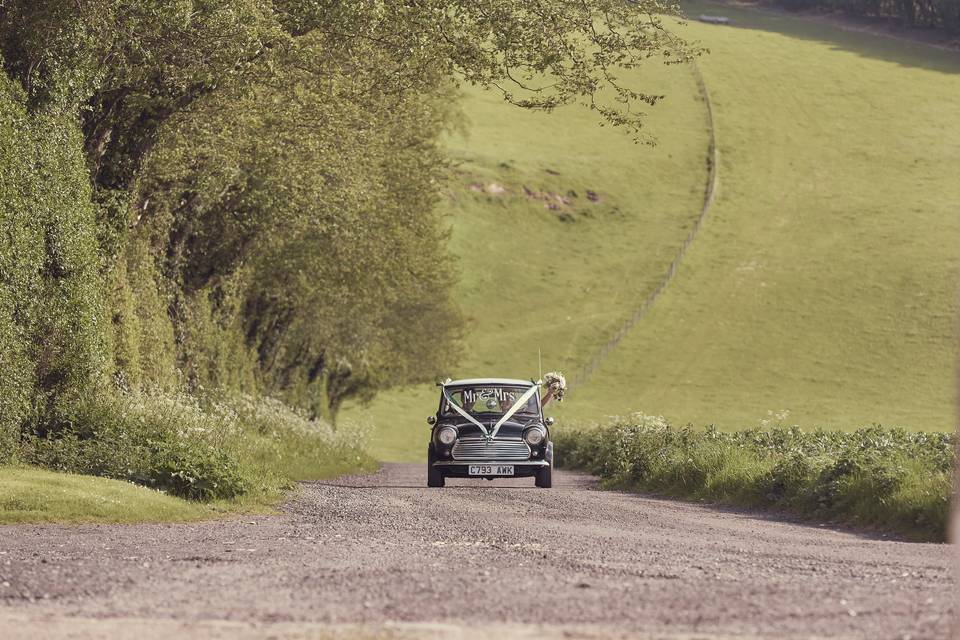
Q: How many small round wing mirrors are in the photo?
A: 2